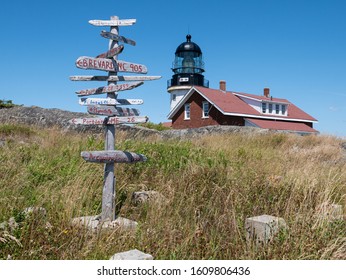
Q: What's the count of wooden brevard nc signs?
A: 1